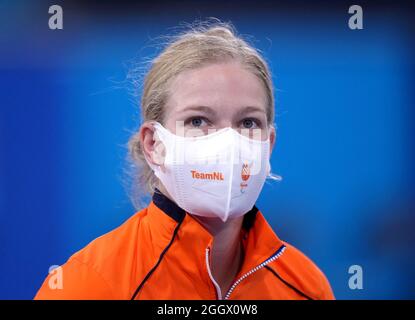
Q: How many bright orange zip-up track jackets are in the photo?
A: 1